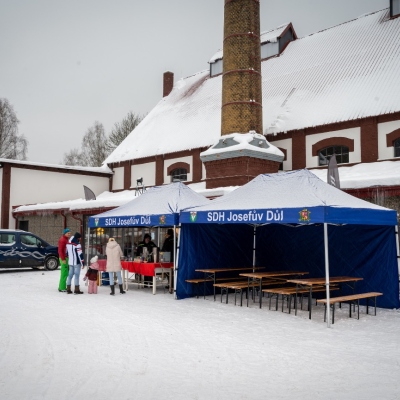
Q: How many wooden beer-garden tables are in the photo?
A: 3